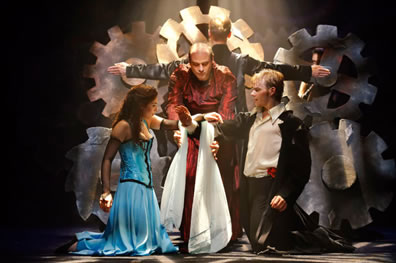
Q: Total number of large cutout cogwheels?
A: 5